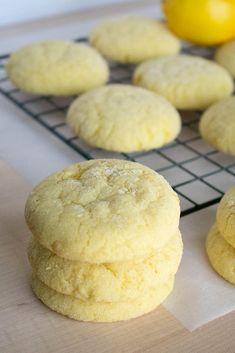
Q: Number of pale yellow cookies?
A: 11